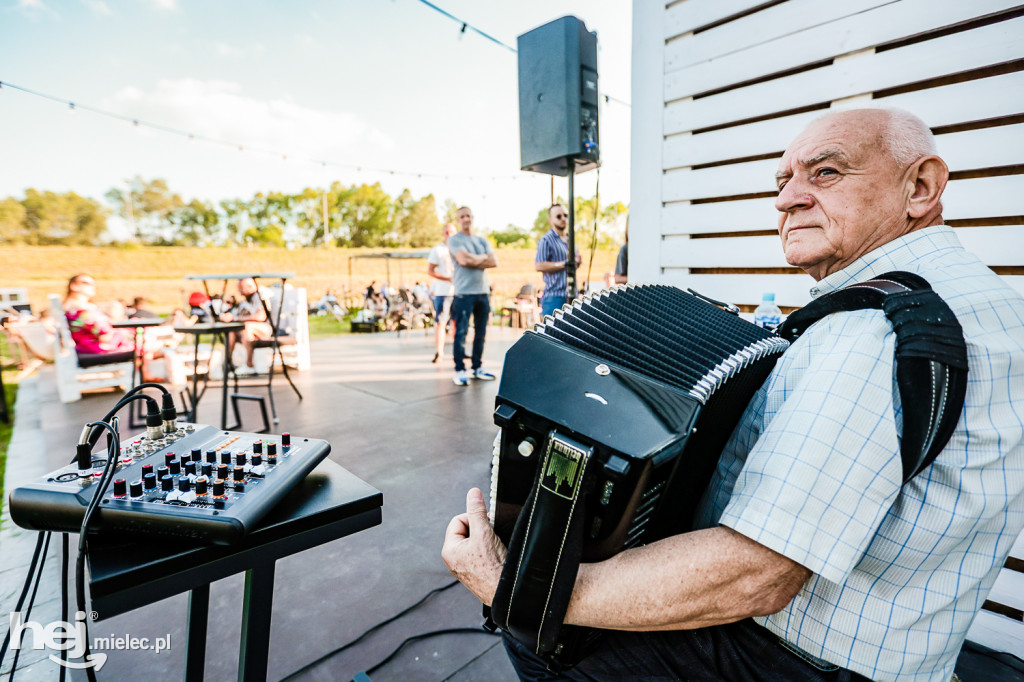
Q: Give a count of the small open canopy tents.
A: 1